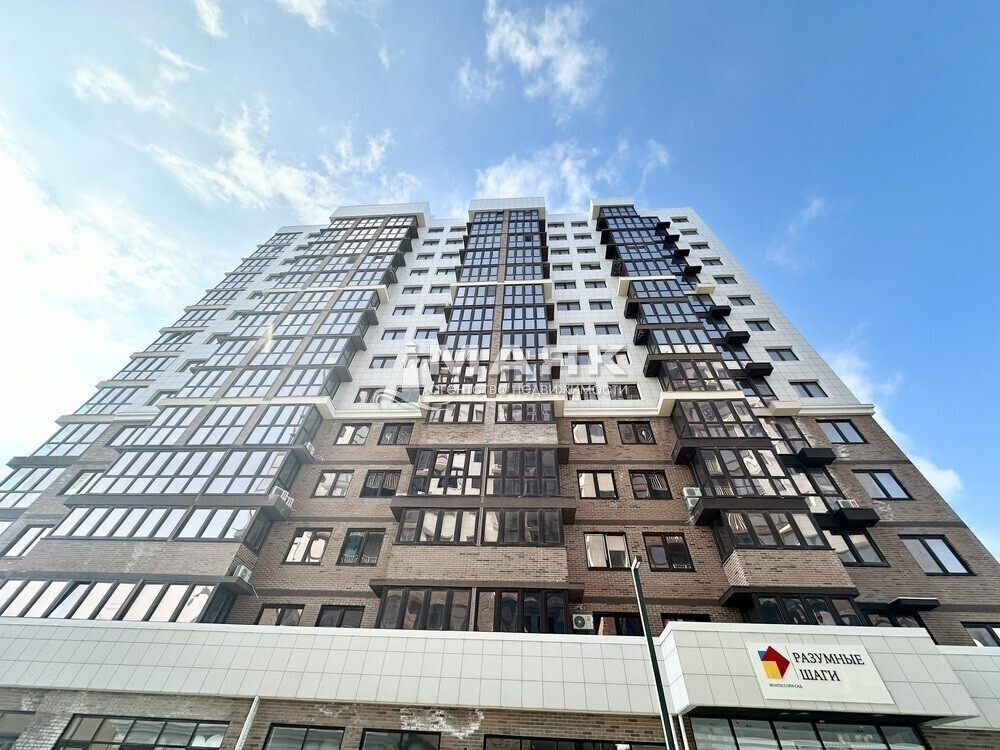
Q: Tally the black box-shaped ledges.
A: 10